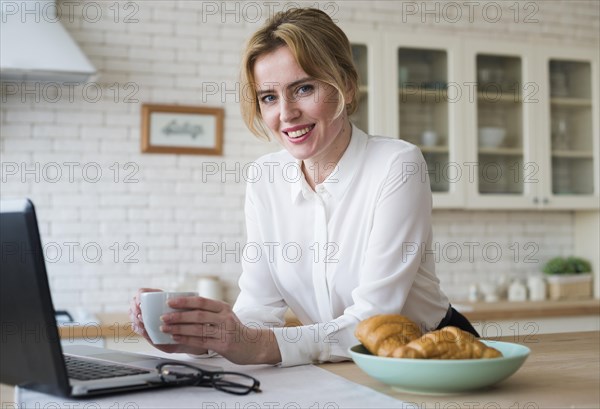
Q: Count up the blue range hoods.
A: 0